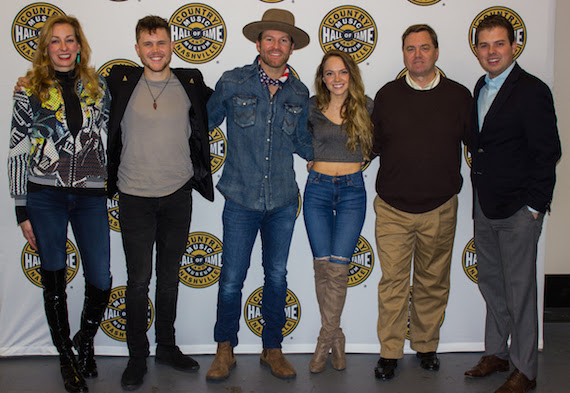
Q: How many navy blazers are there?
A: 1